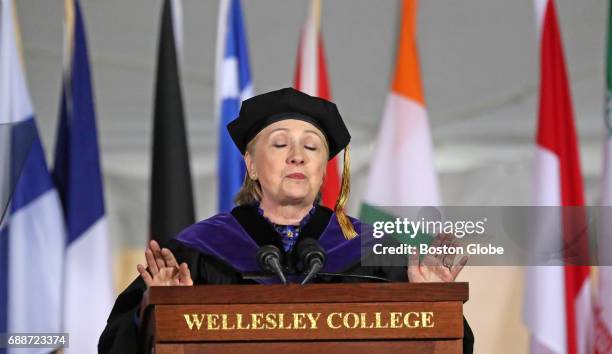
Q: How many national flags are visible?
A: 8